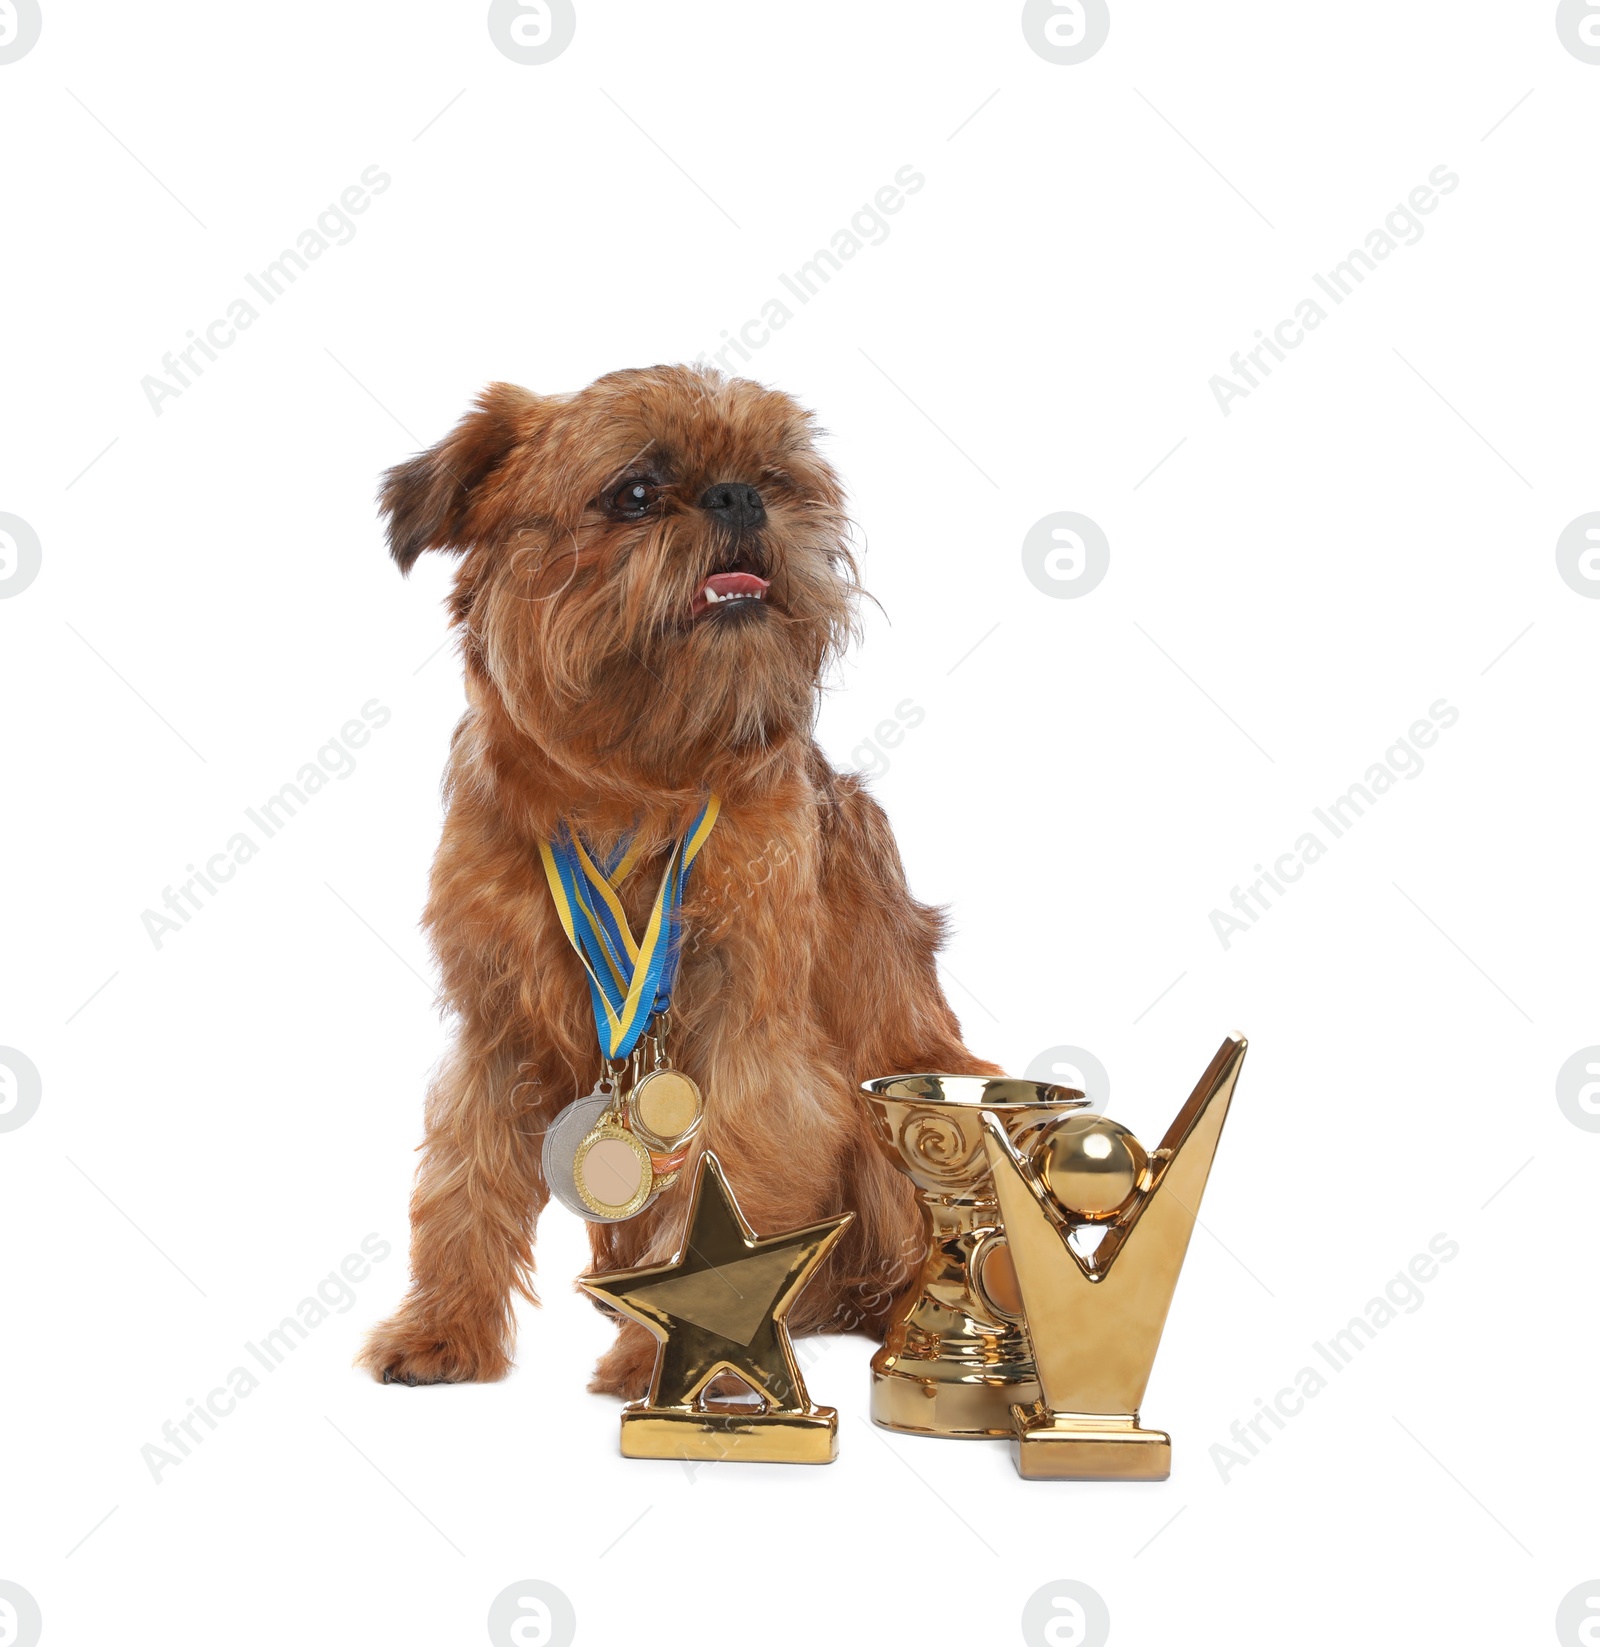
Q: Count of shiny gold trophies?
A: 3